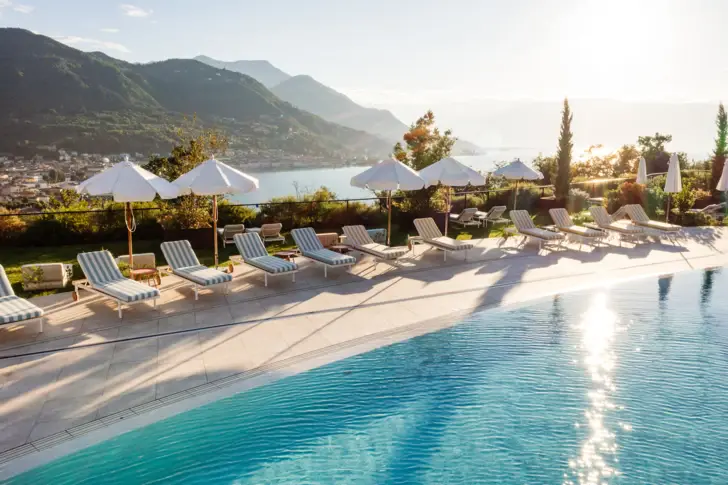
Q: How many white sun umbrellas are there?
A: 8